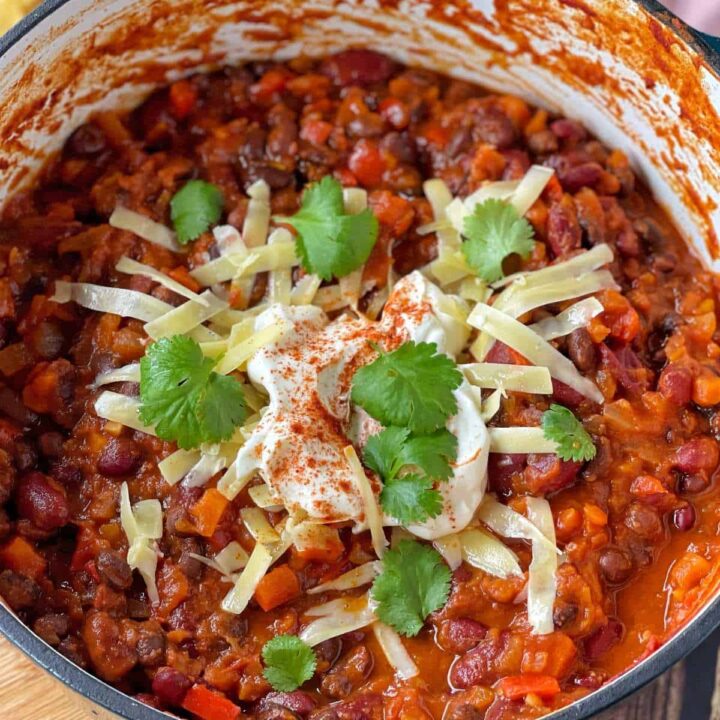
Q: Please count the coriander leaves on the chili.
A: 9